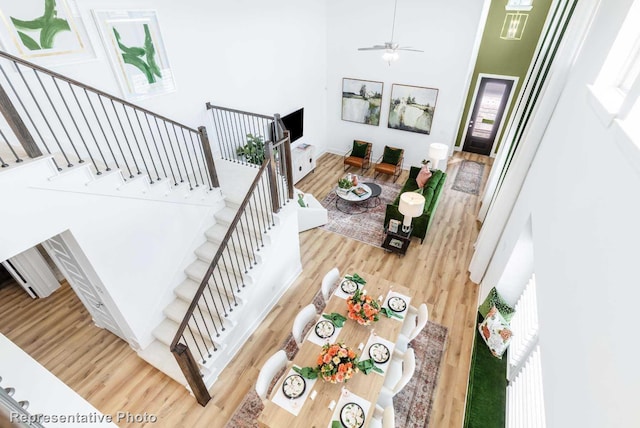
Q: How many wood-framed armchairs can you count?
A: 2